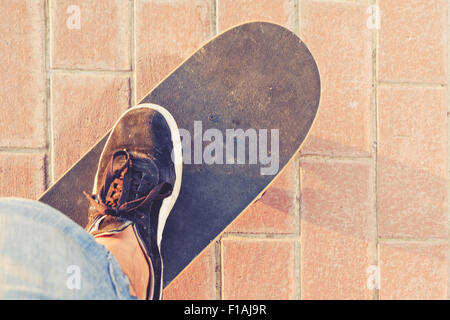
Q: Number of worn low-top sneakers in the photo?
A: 1